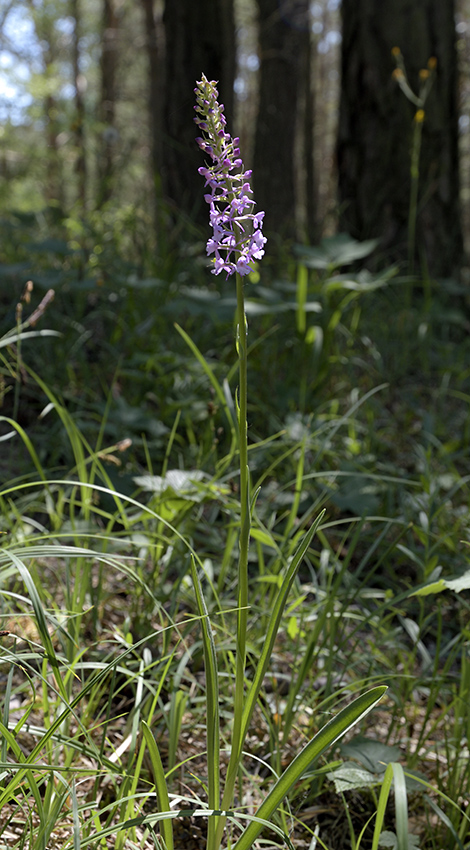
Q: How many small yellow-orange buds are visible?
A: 5